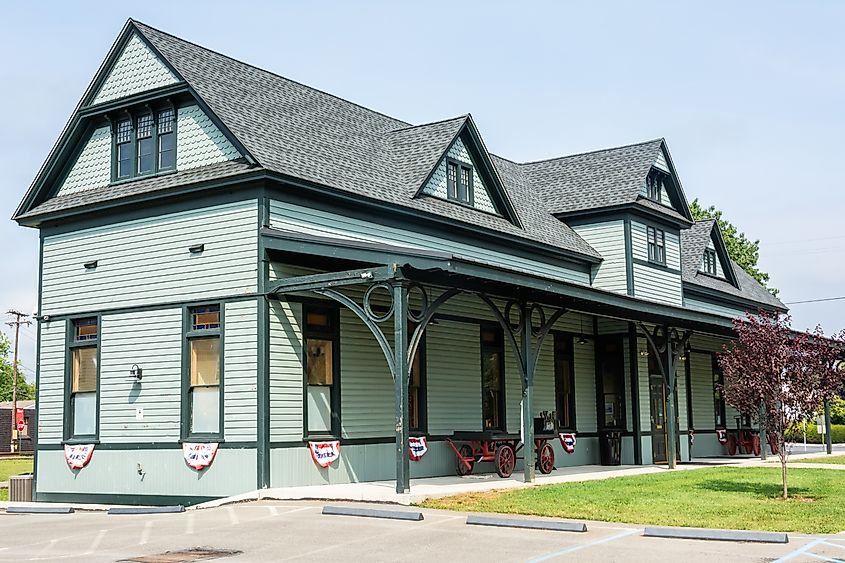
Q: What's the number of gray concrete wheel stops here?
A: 5